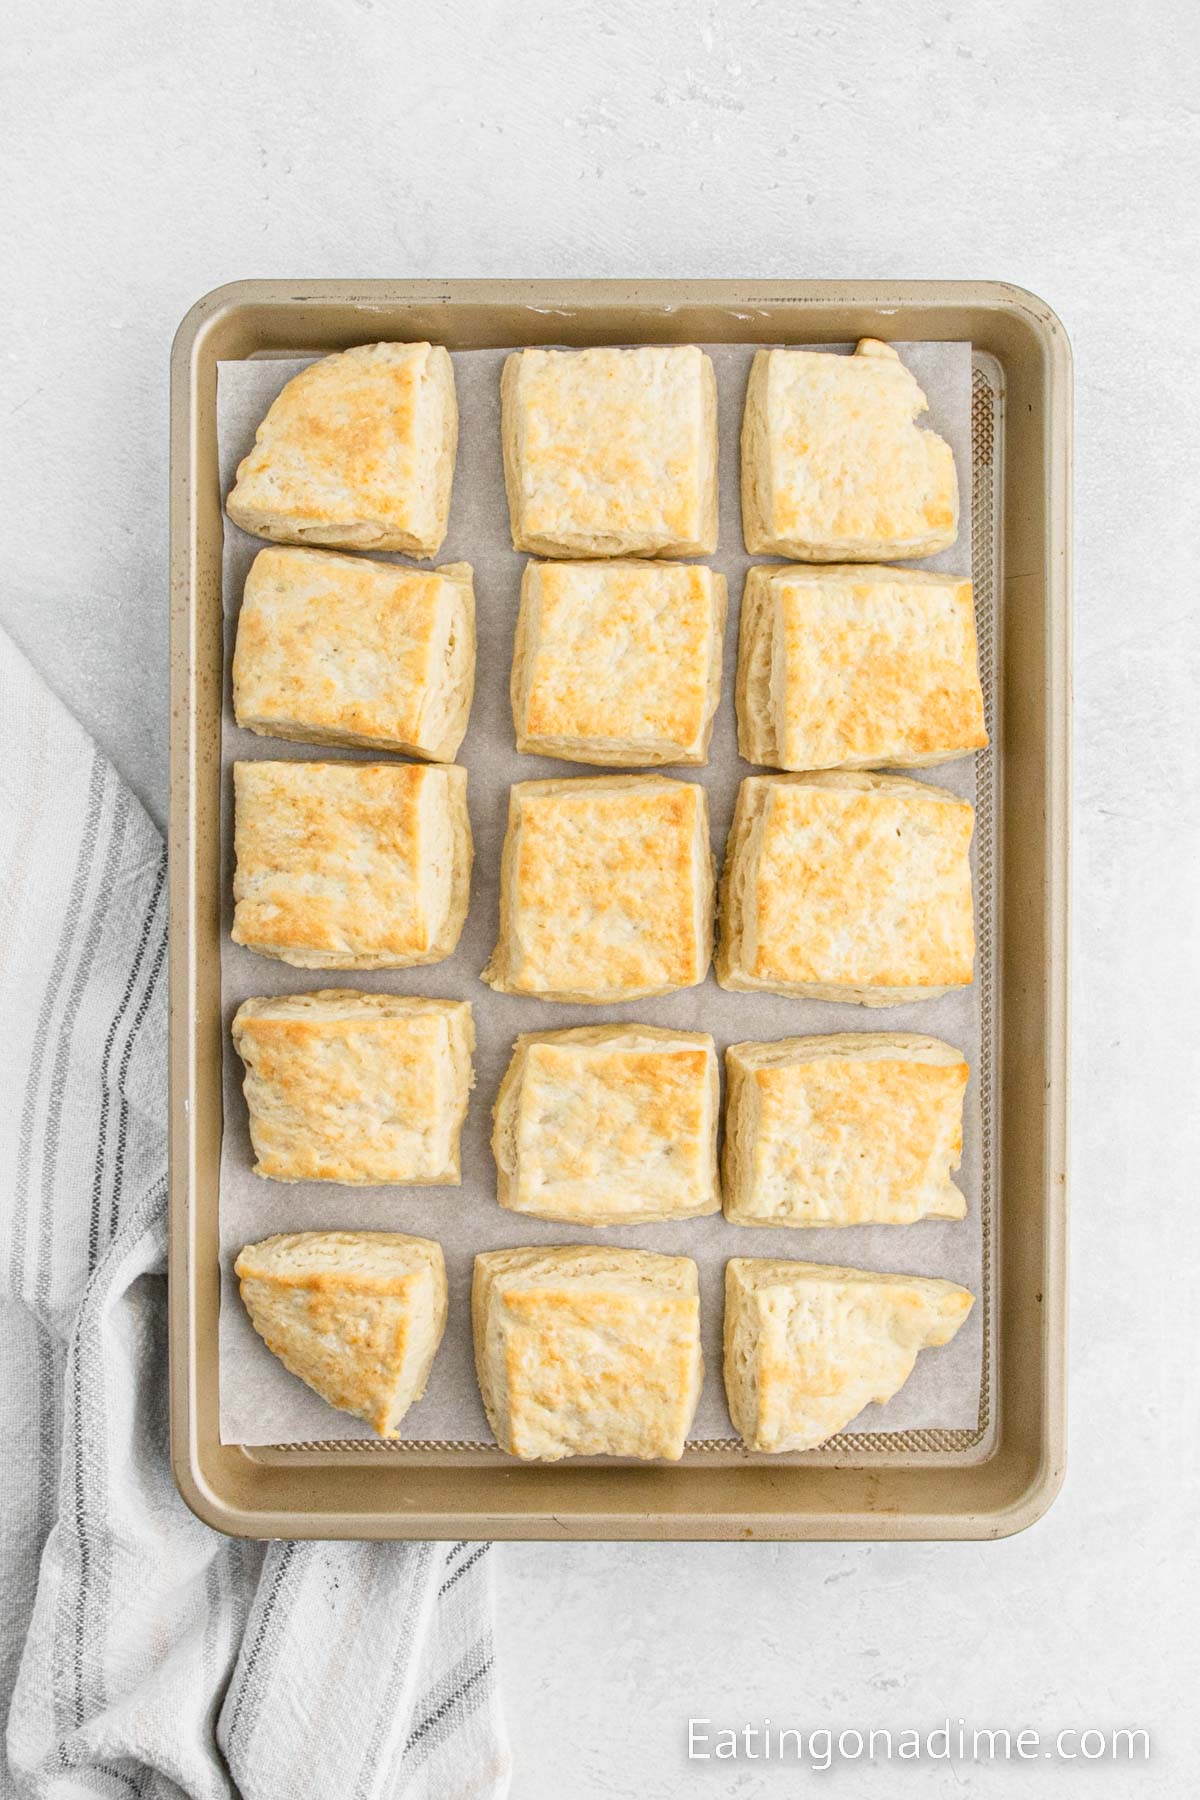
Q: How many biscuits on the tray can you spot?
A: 15